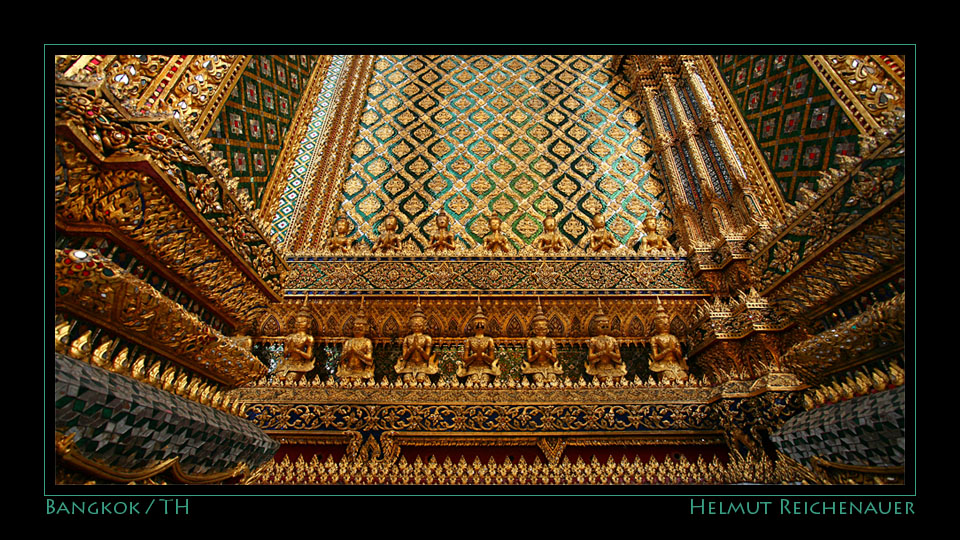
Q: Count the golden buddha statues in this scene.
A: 14